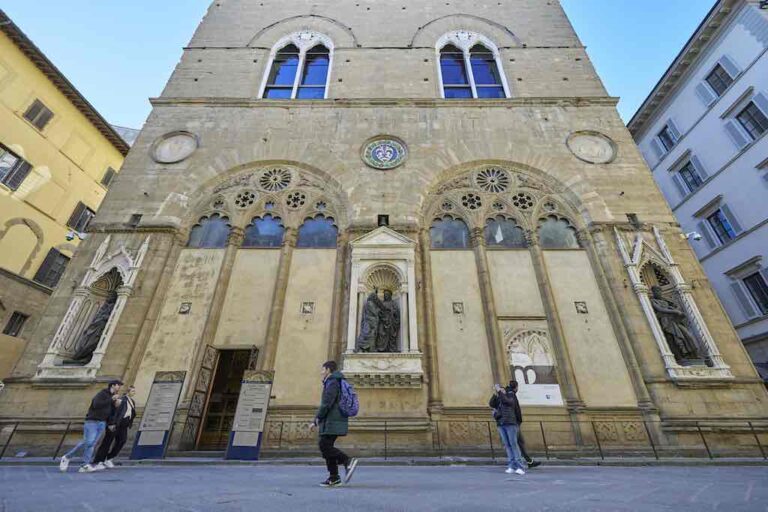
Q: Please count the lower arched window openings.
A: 6